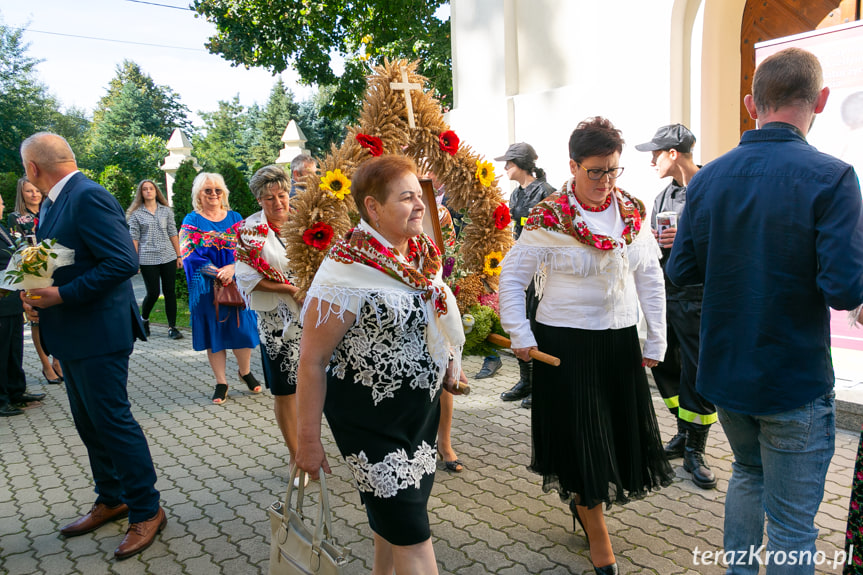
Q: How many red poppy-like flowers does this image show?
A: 4